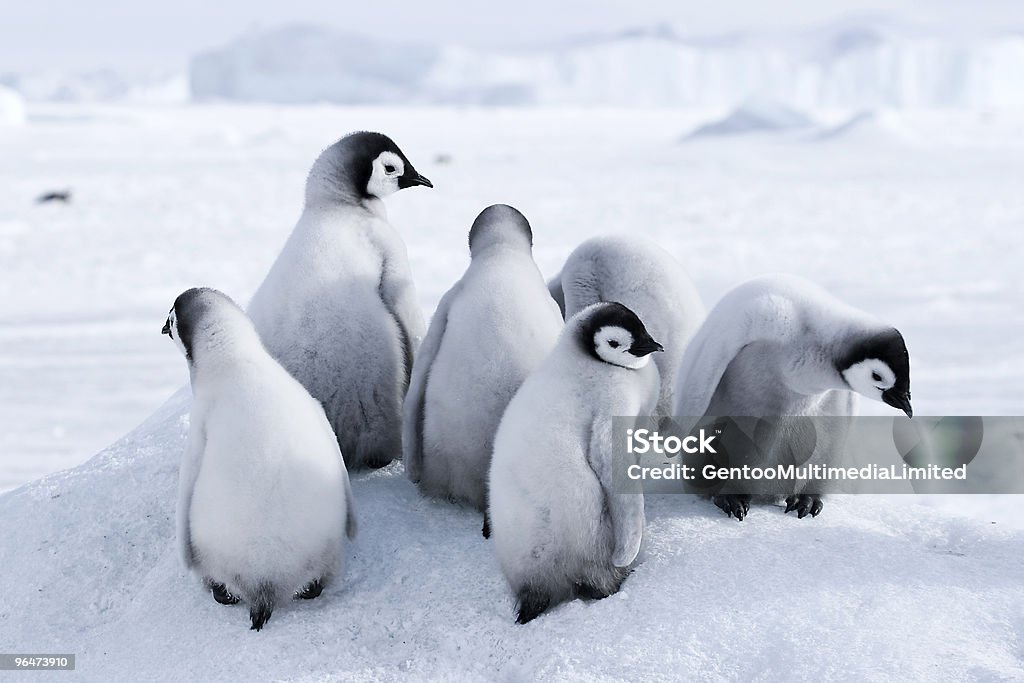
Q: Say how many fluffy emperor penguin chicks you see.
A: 6